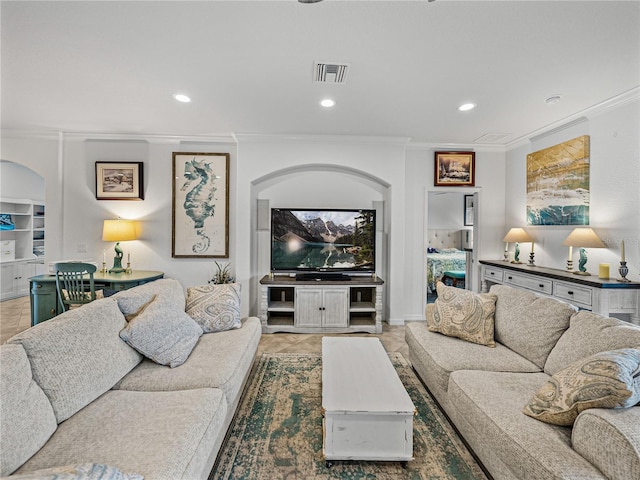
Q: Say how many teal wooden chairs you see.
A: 1